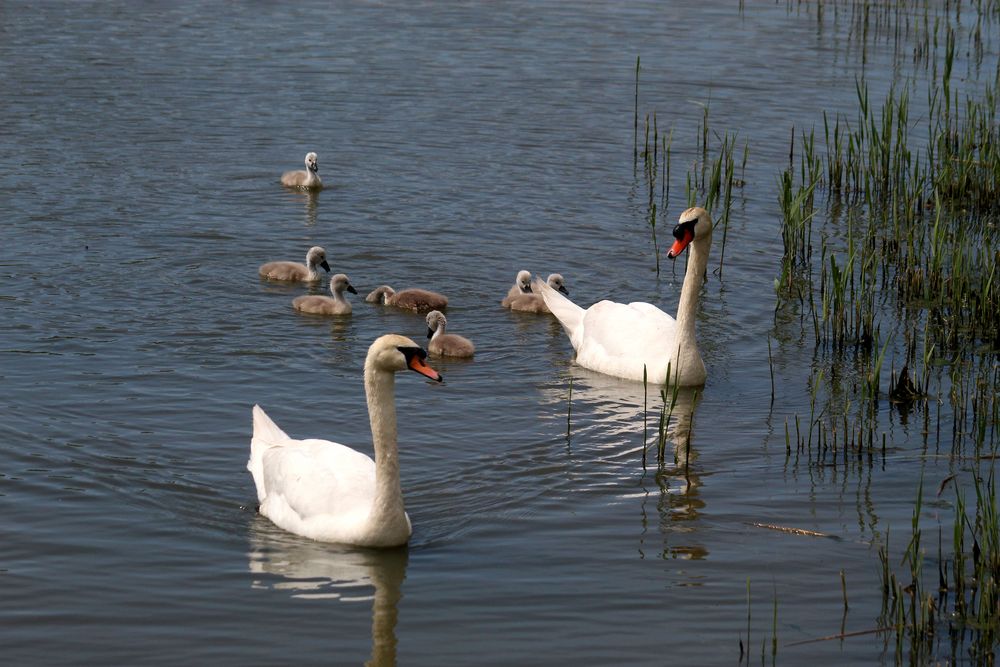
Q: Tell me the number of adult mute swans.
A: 2